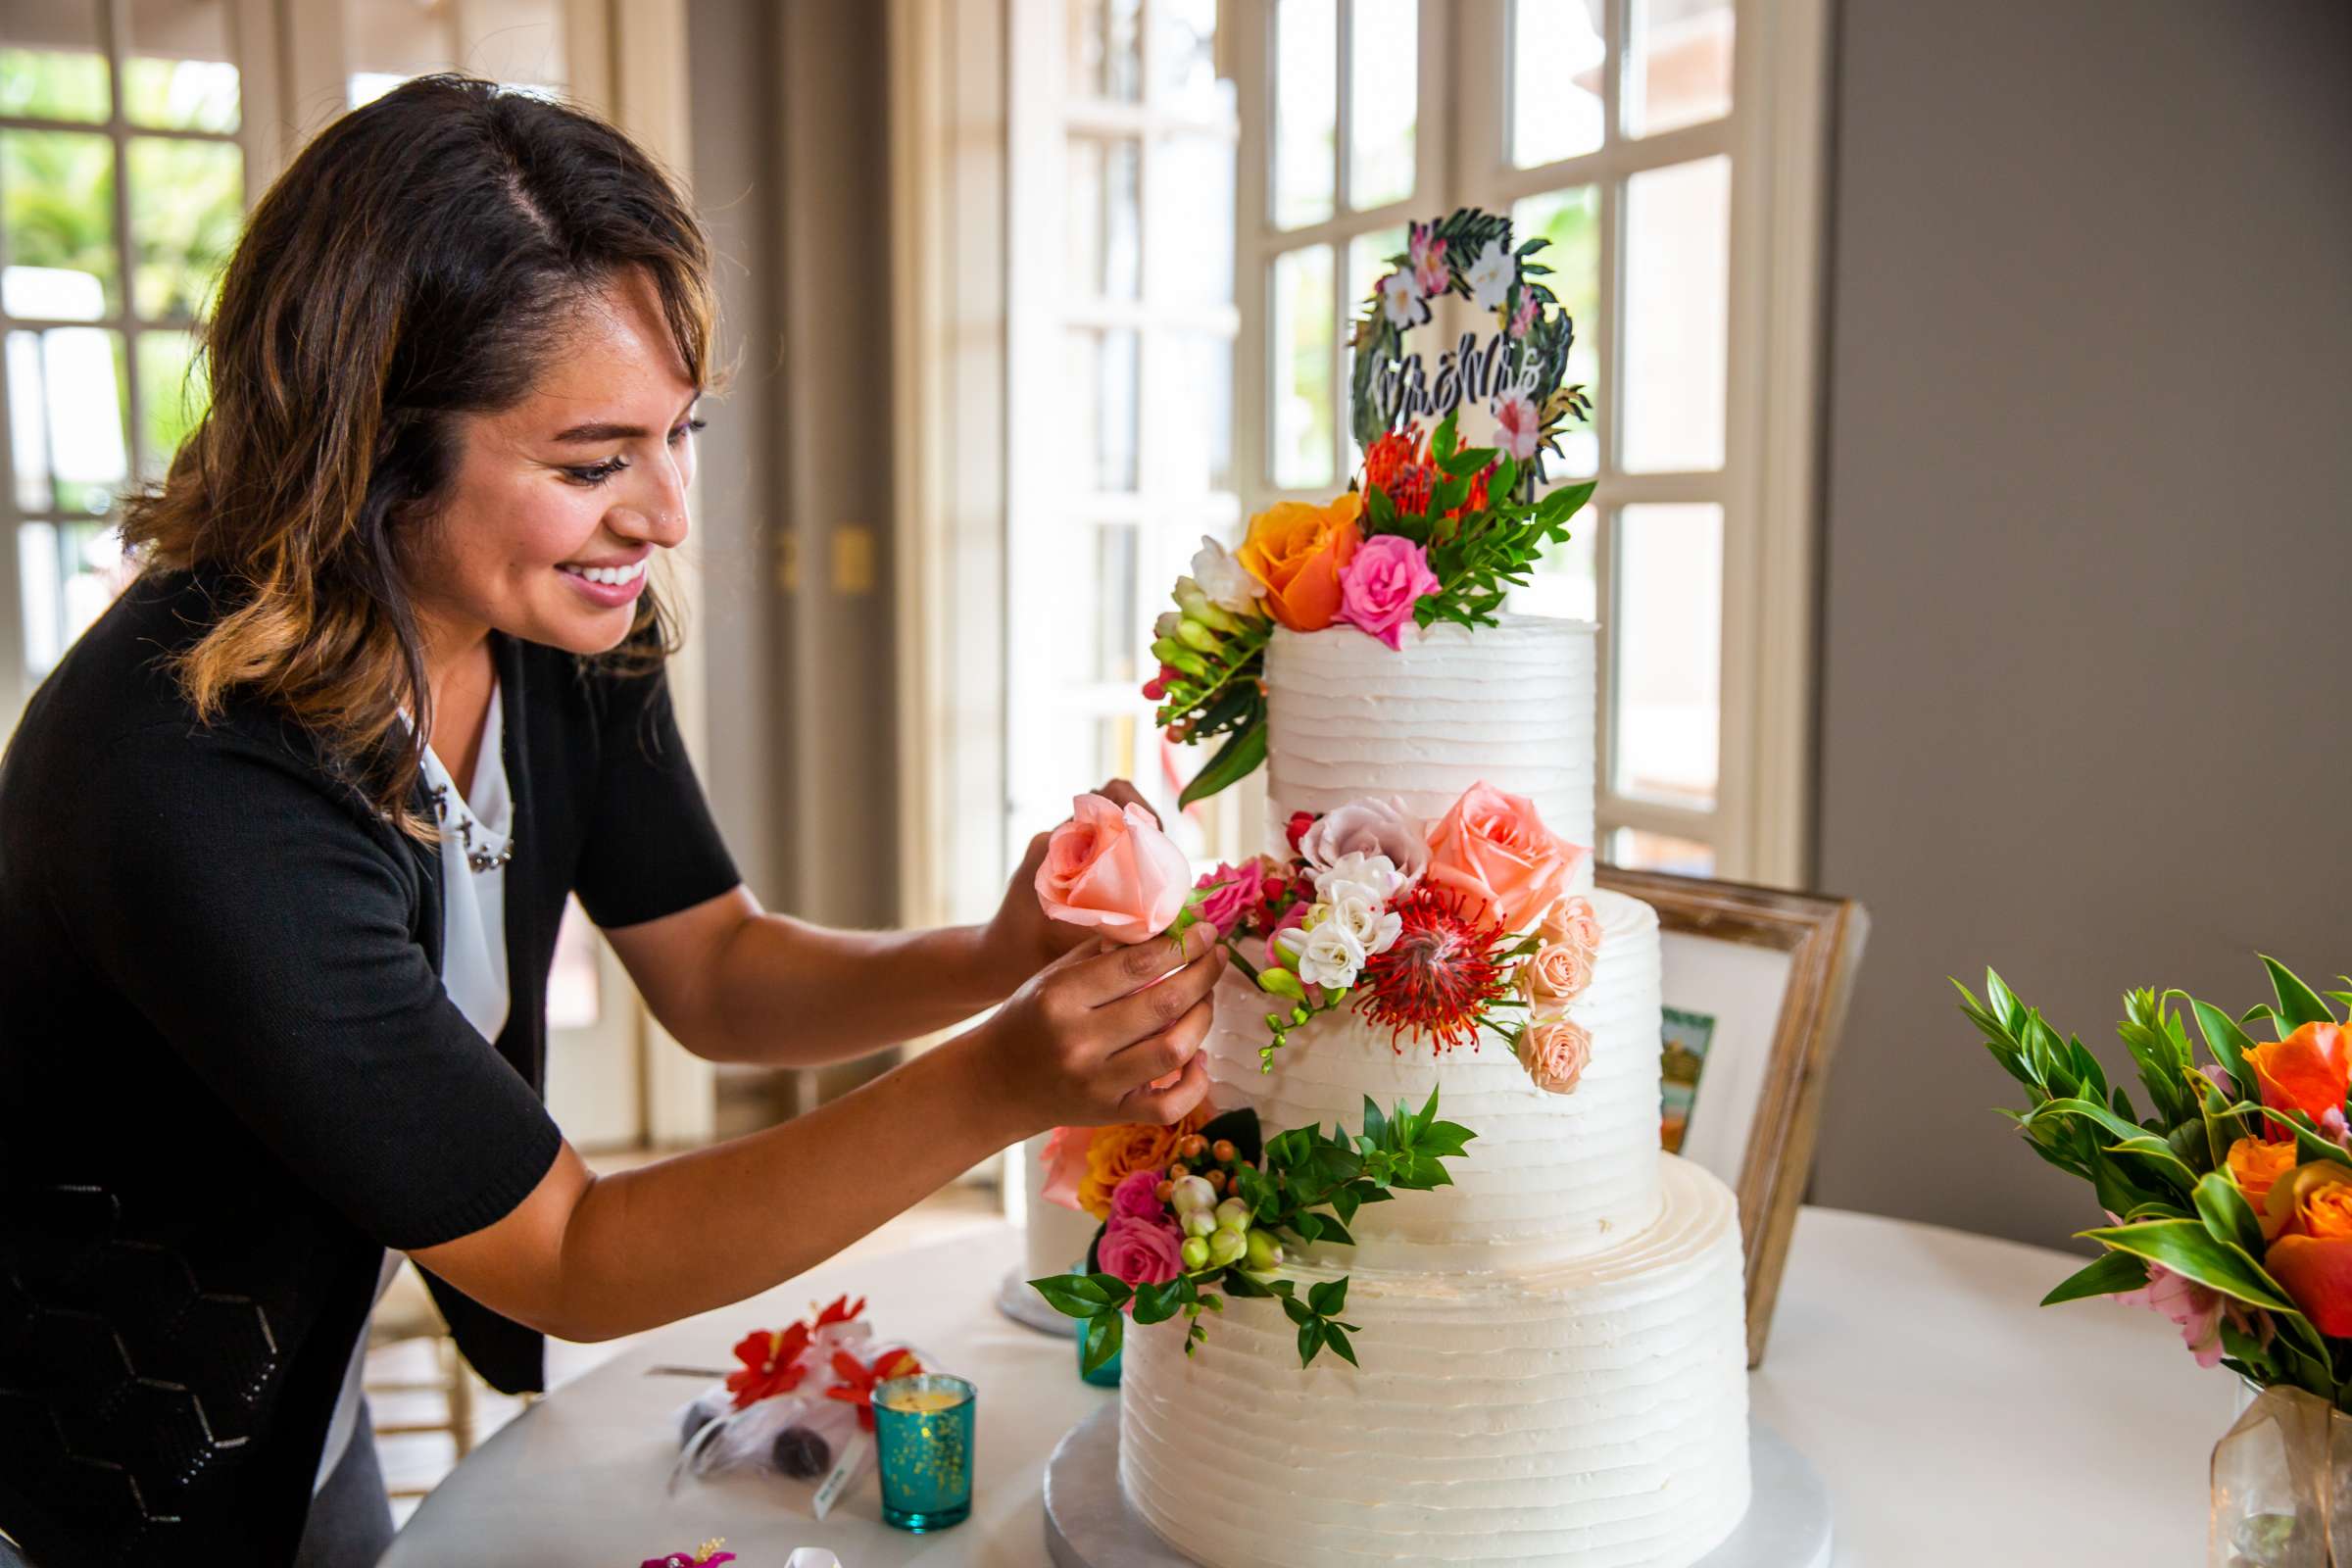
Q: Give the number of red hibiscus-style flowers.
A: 3